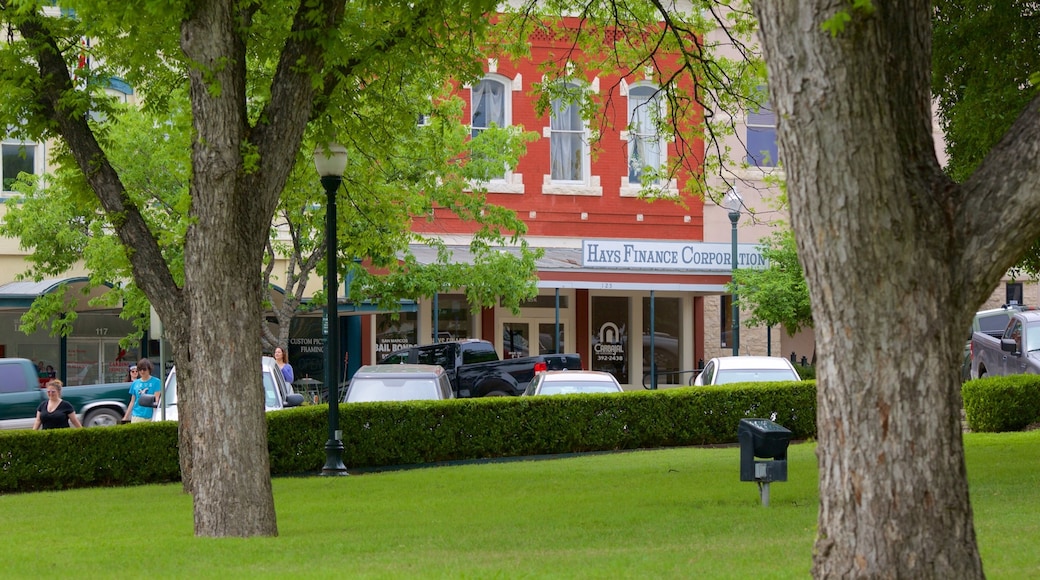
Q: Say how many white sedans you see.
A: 2